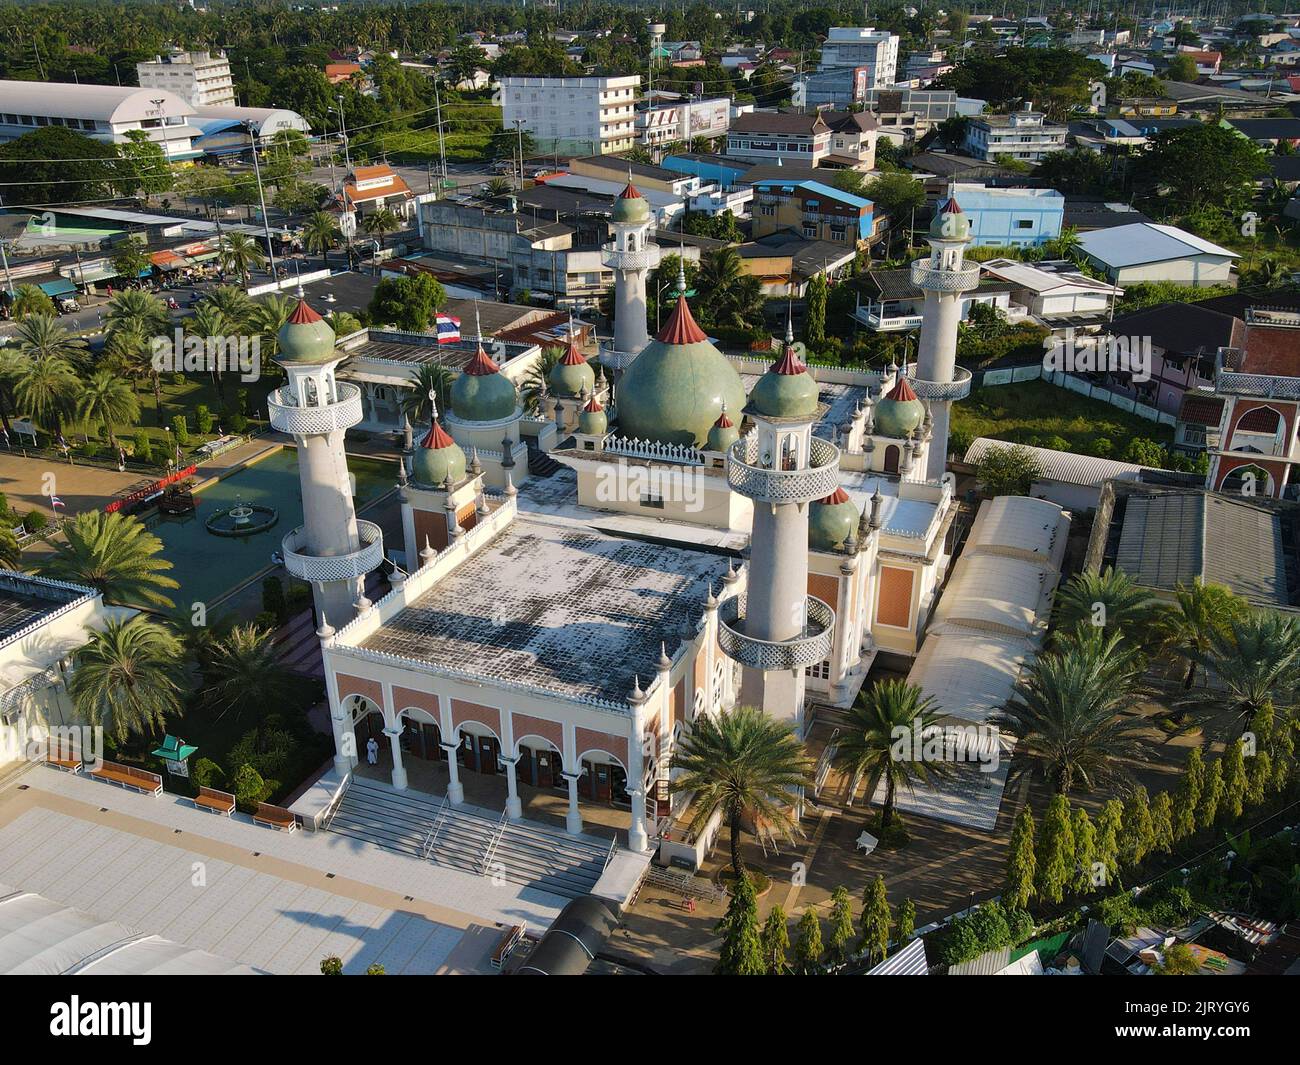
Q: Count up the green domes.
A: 12